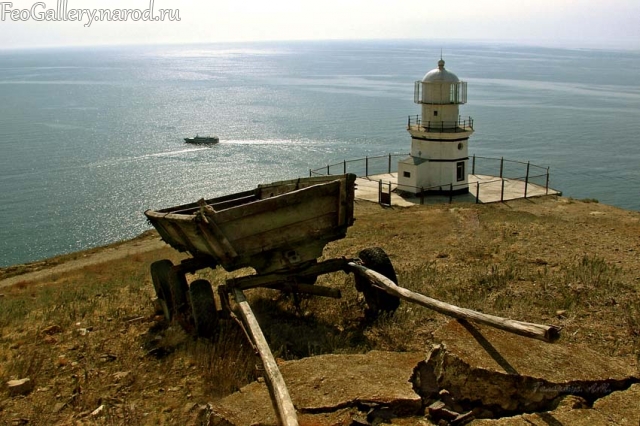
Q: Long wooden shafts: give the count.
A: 2